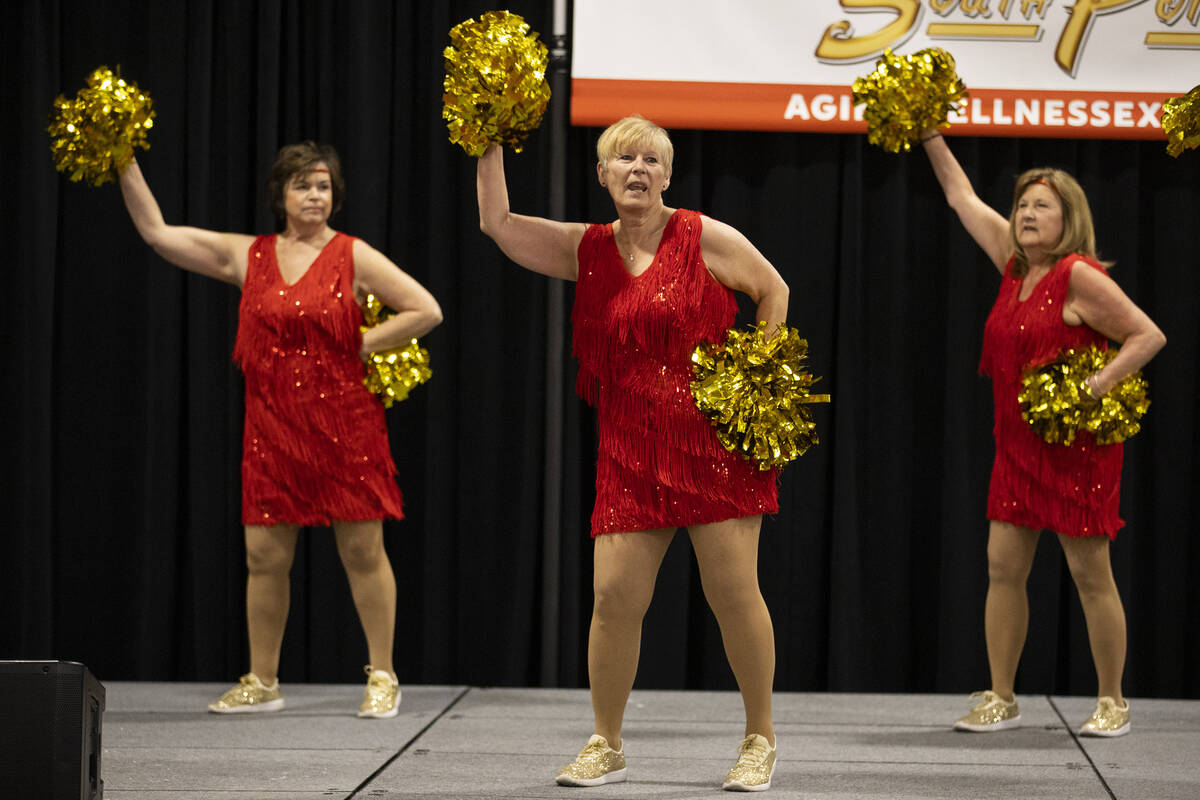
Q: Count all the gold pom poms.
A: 7